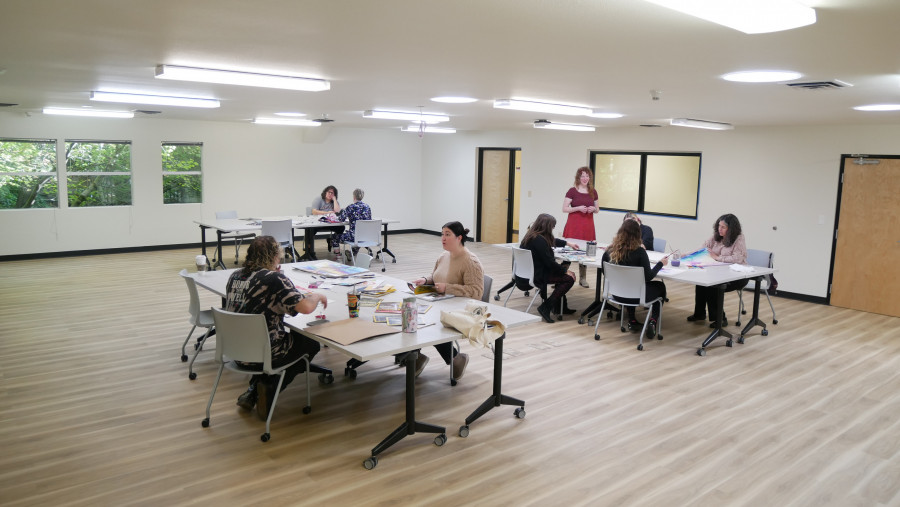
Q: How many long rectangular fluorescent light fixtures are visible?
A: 10